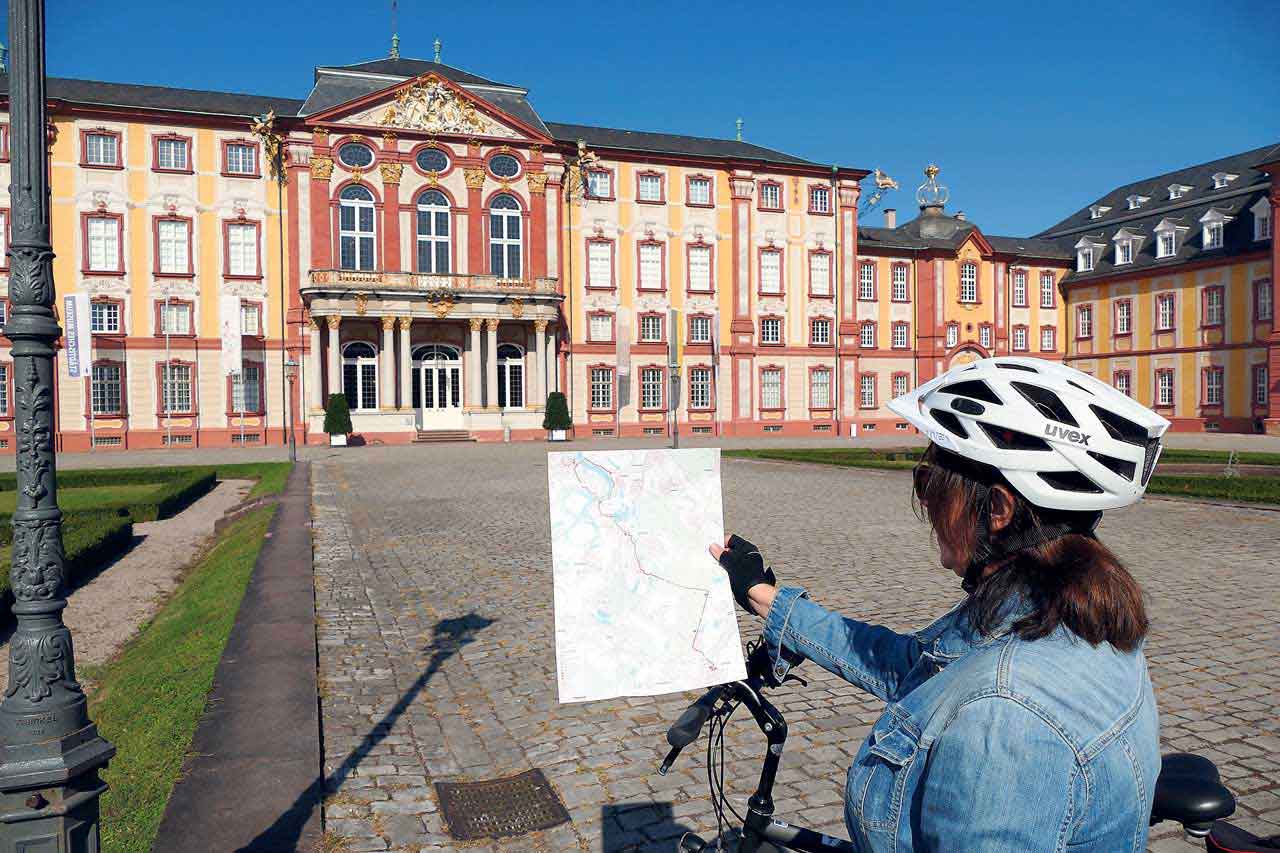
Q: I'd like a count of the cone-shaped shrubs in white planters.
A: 2